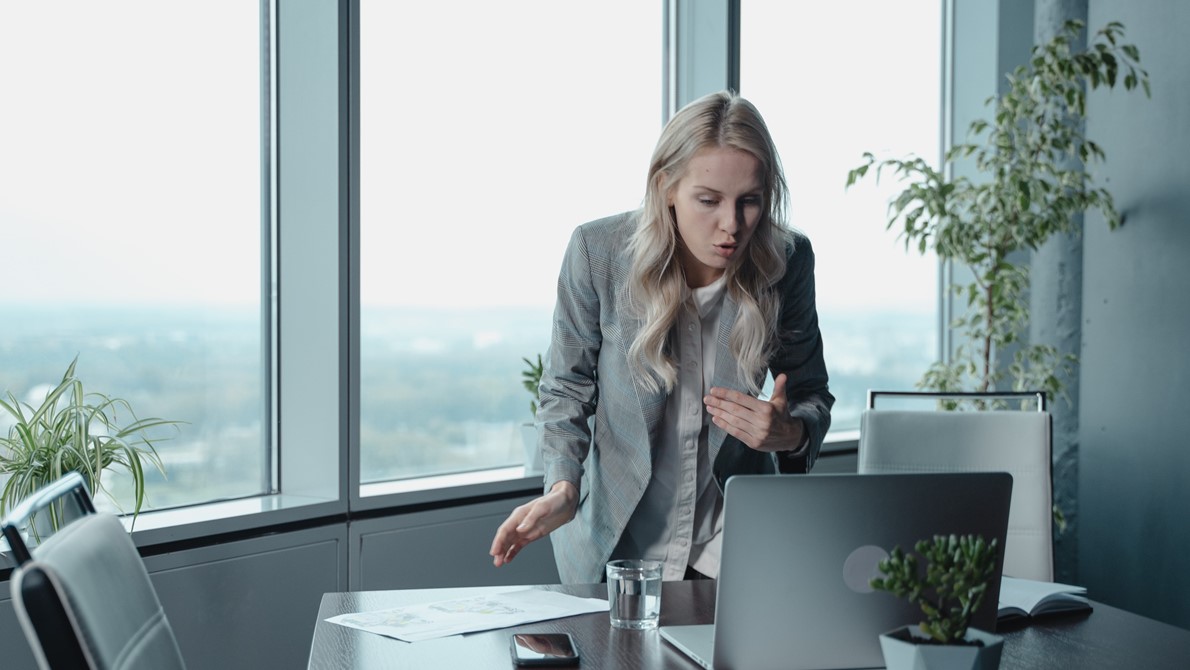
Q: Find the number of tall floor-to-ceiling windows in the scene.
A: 3